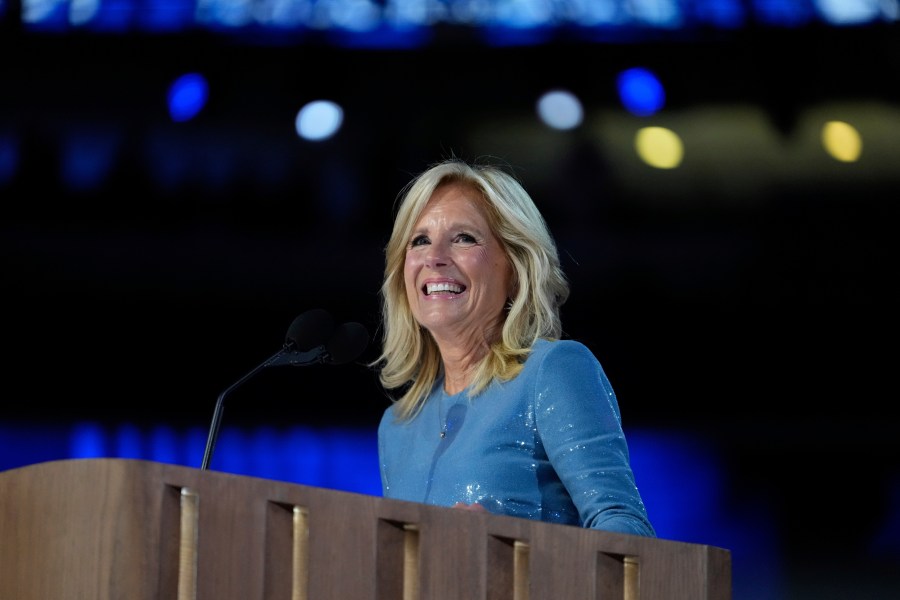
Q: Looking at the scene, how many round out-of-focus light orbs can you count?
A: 6